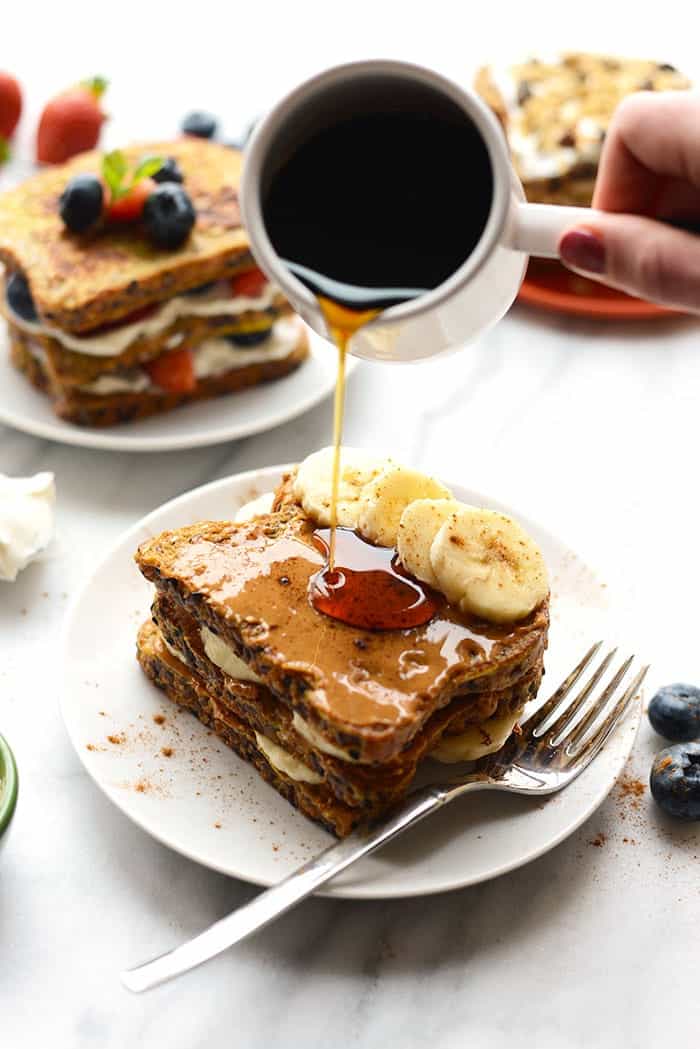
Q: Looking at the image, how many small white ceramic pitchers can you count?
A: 1